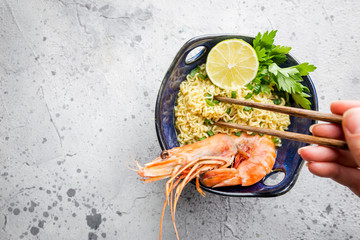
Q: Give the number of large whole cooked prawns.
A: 1